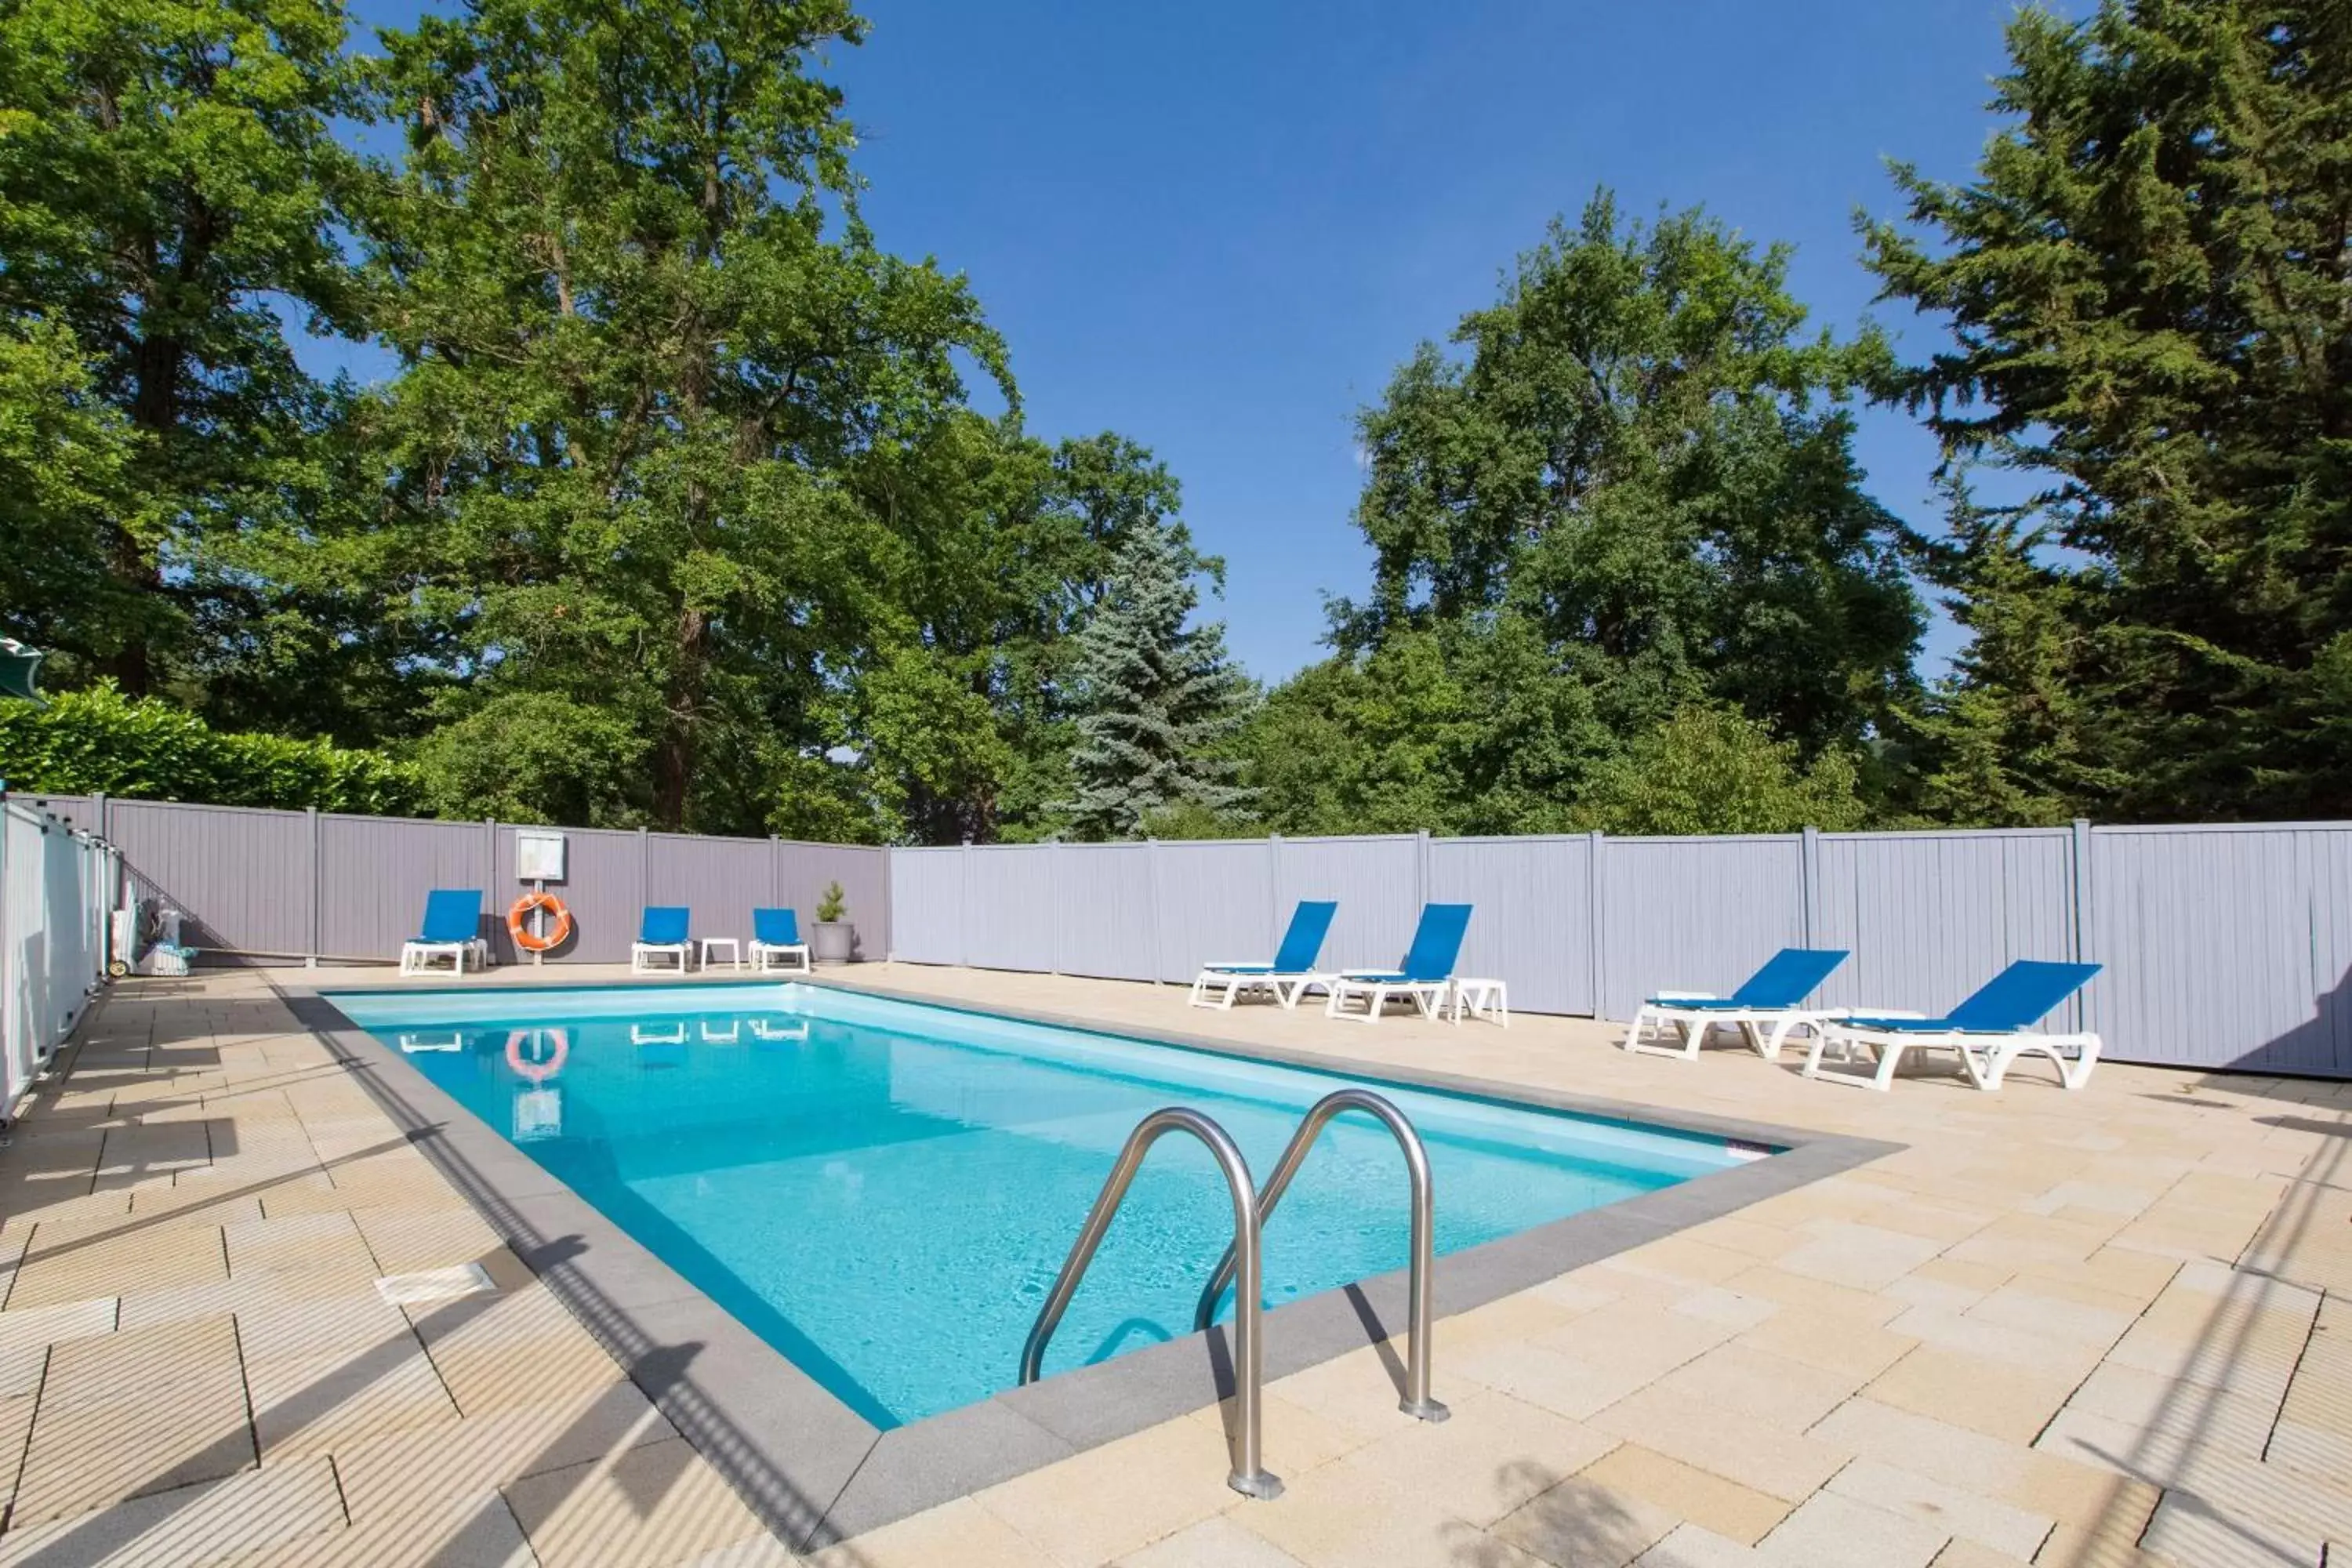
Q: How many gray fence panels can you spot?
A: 15